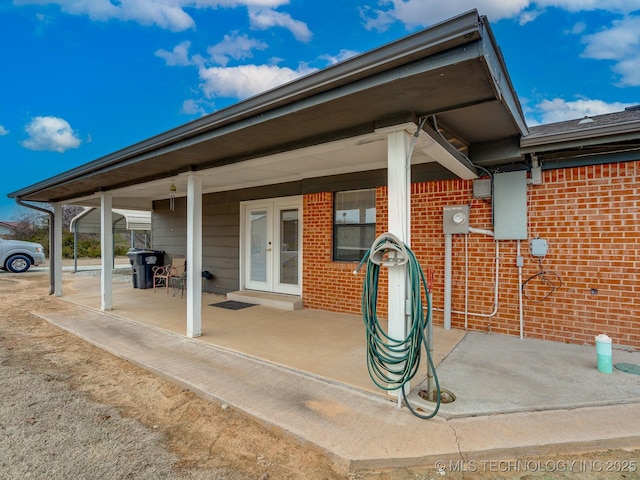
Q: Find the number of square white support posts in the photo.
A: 4